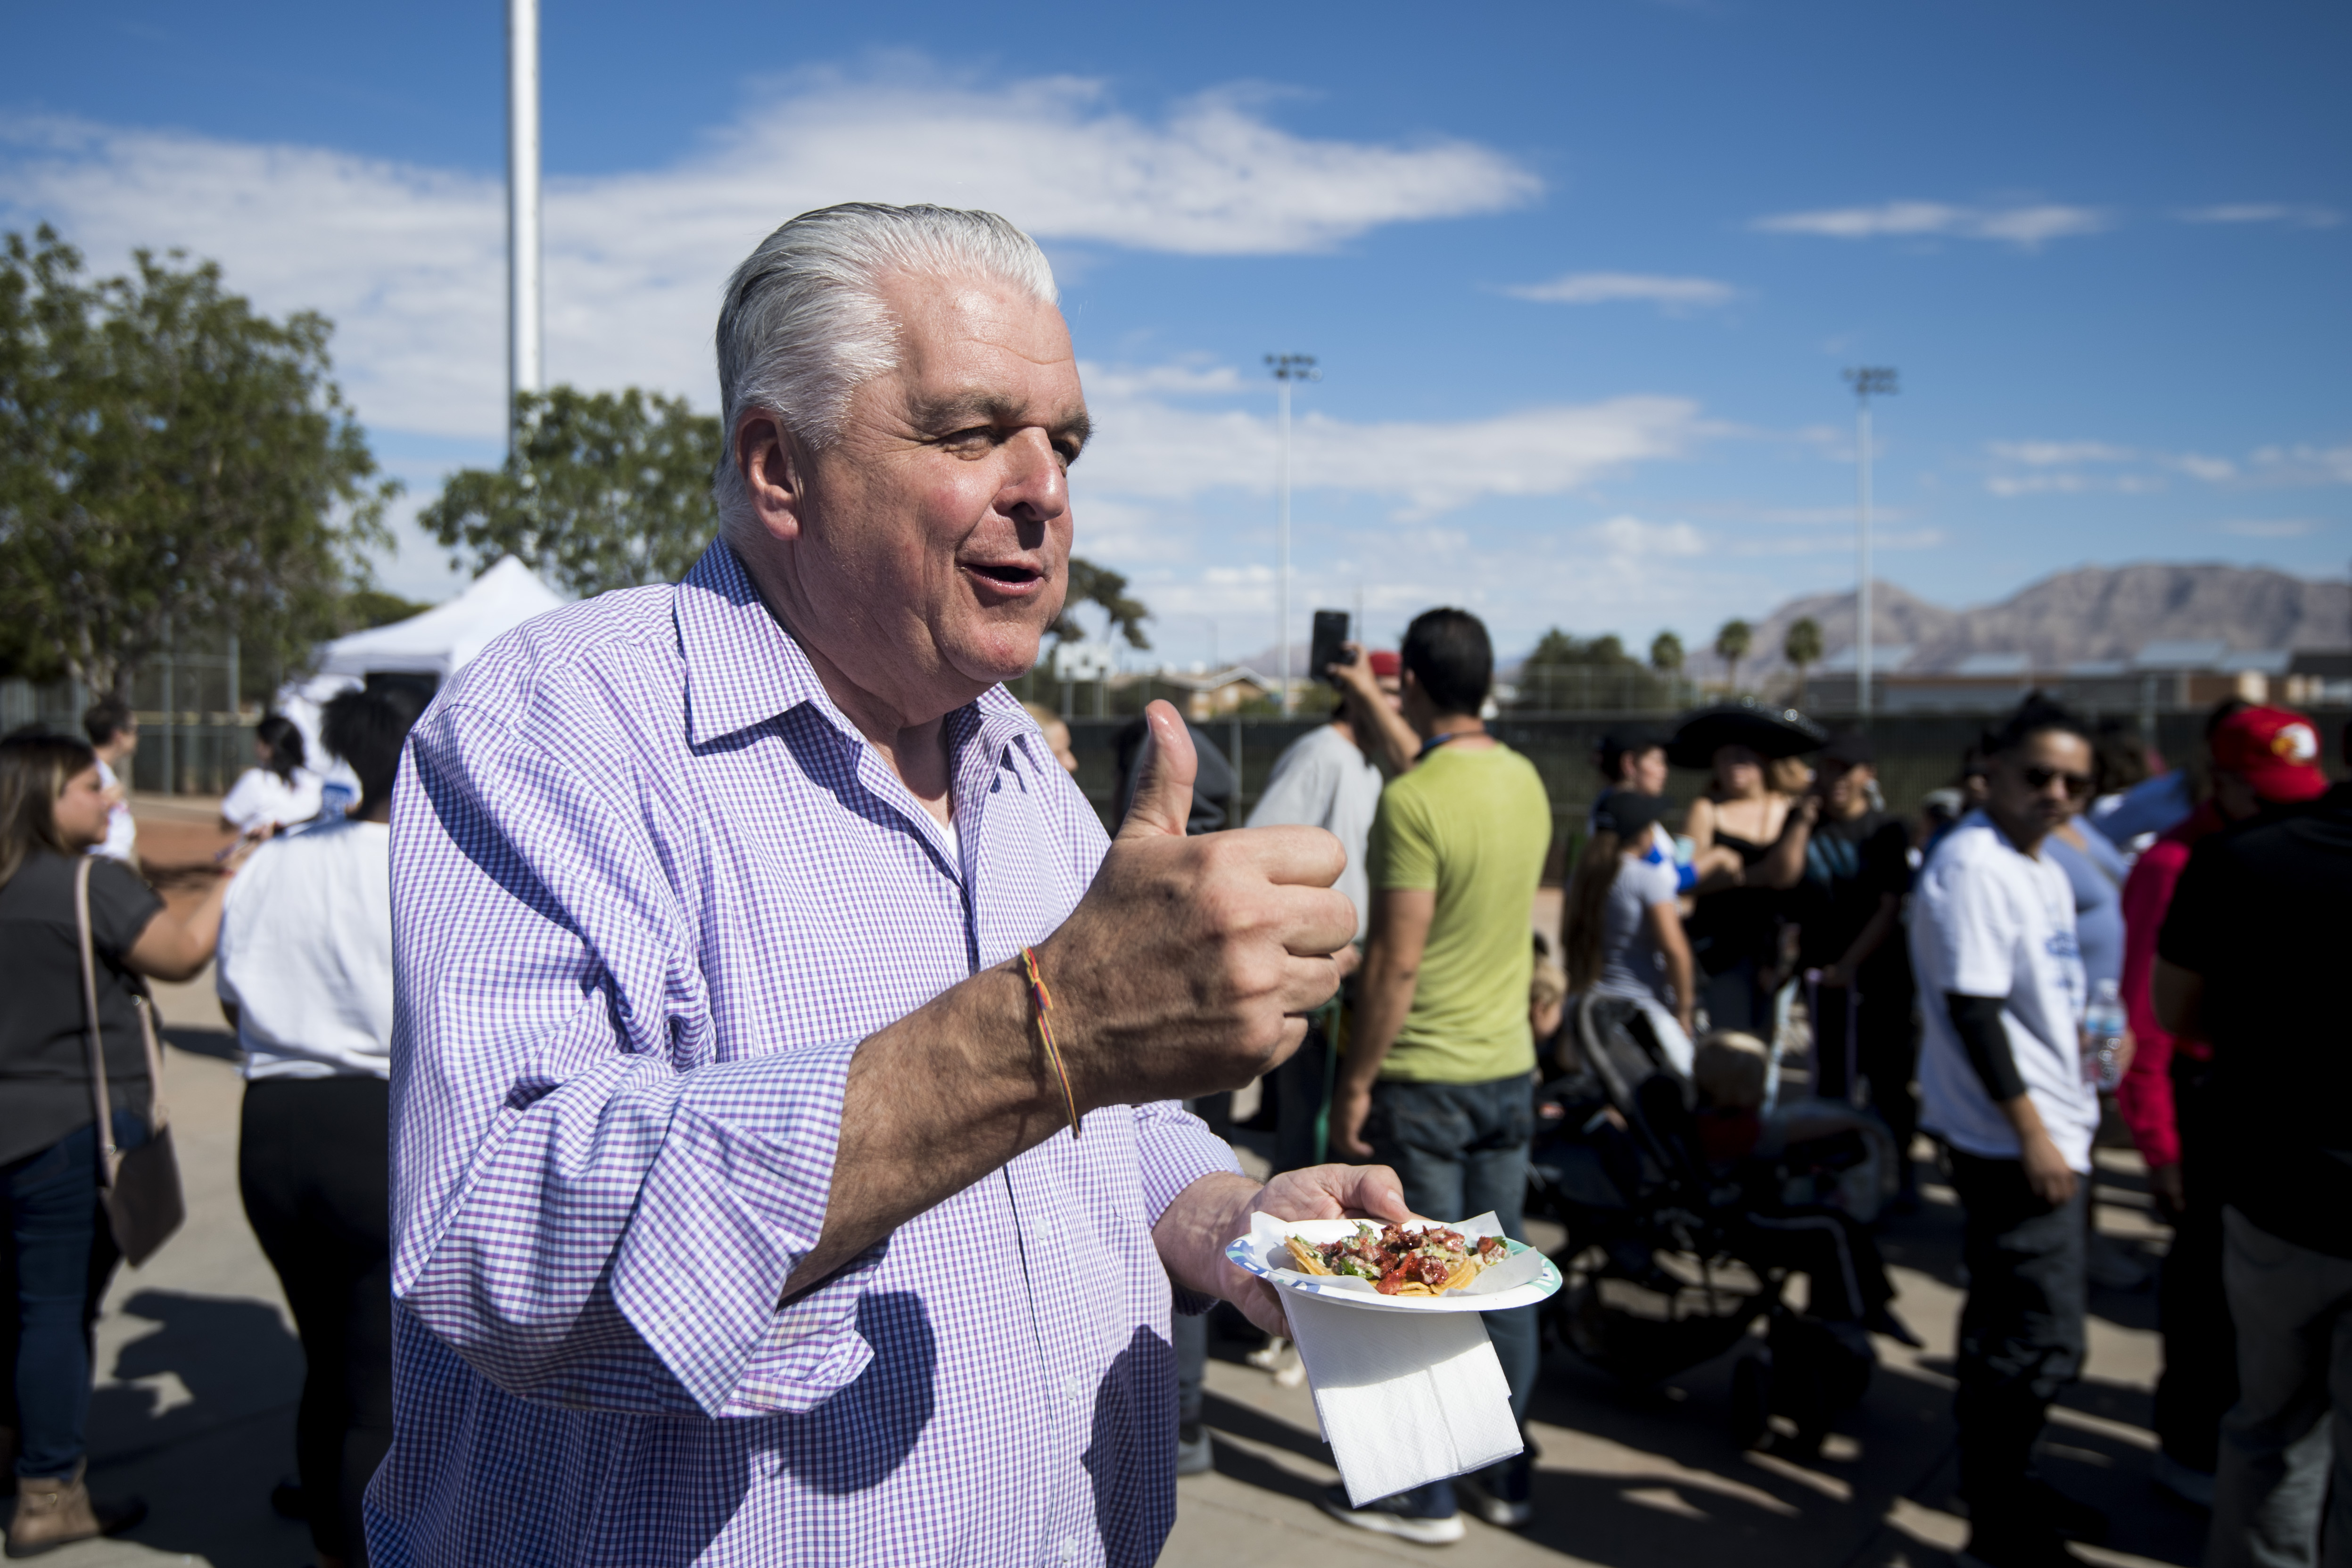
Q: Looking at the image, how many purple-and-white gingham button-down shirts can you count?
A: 1